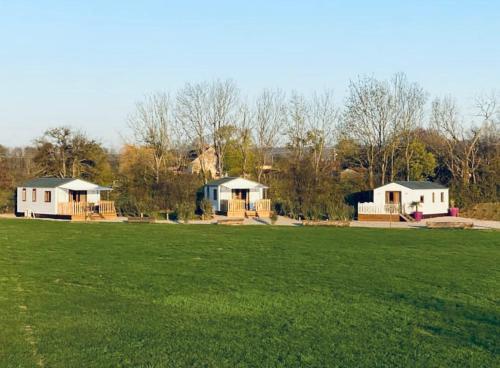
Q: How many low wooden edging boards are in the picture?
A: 4